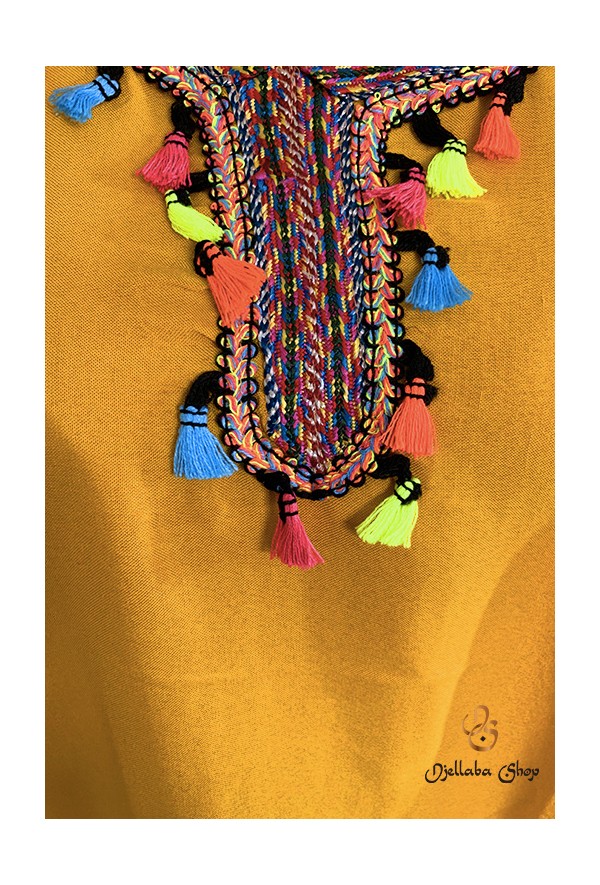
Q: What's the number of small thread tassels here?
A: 12